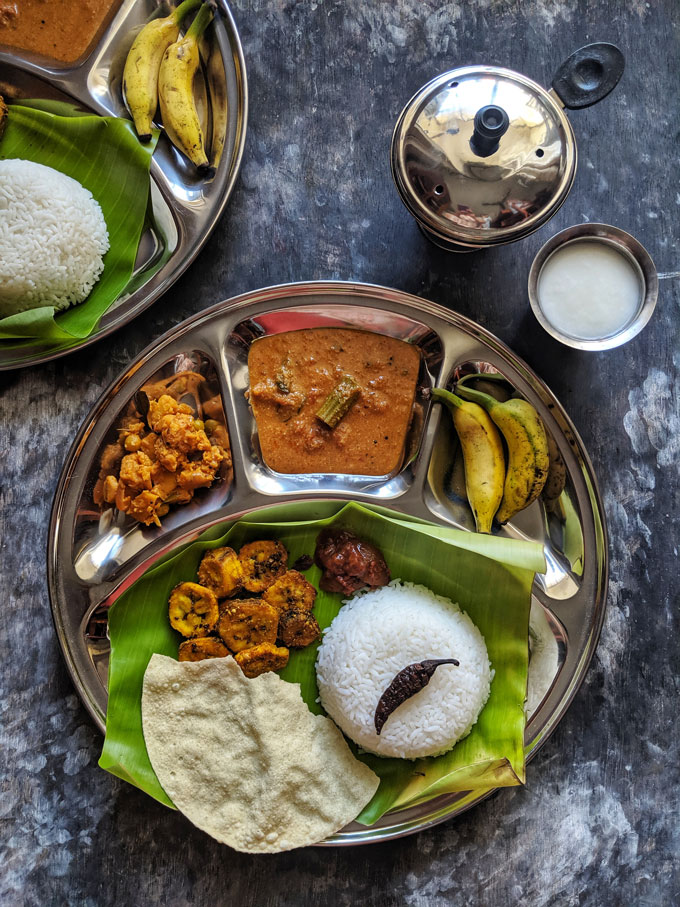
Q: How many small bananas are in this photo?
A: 4